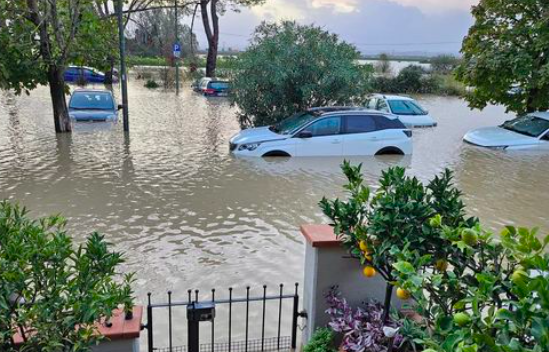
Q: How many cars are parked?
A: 6